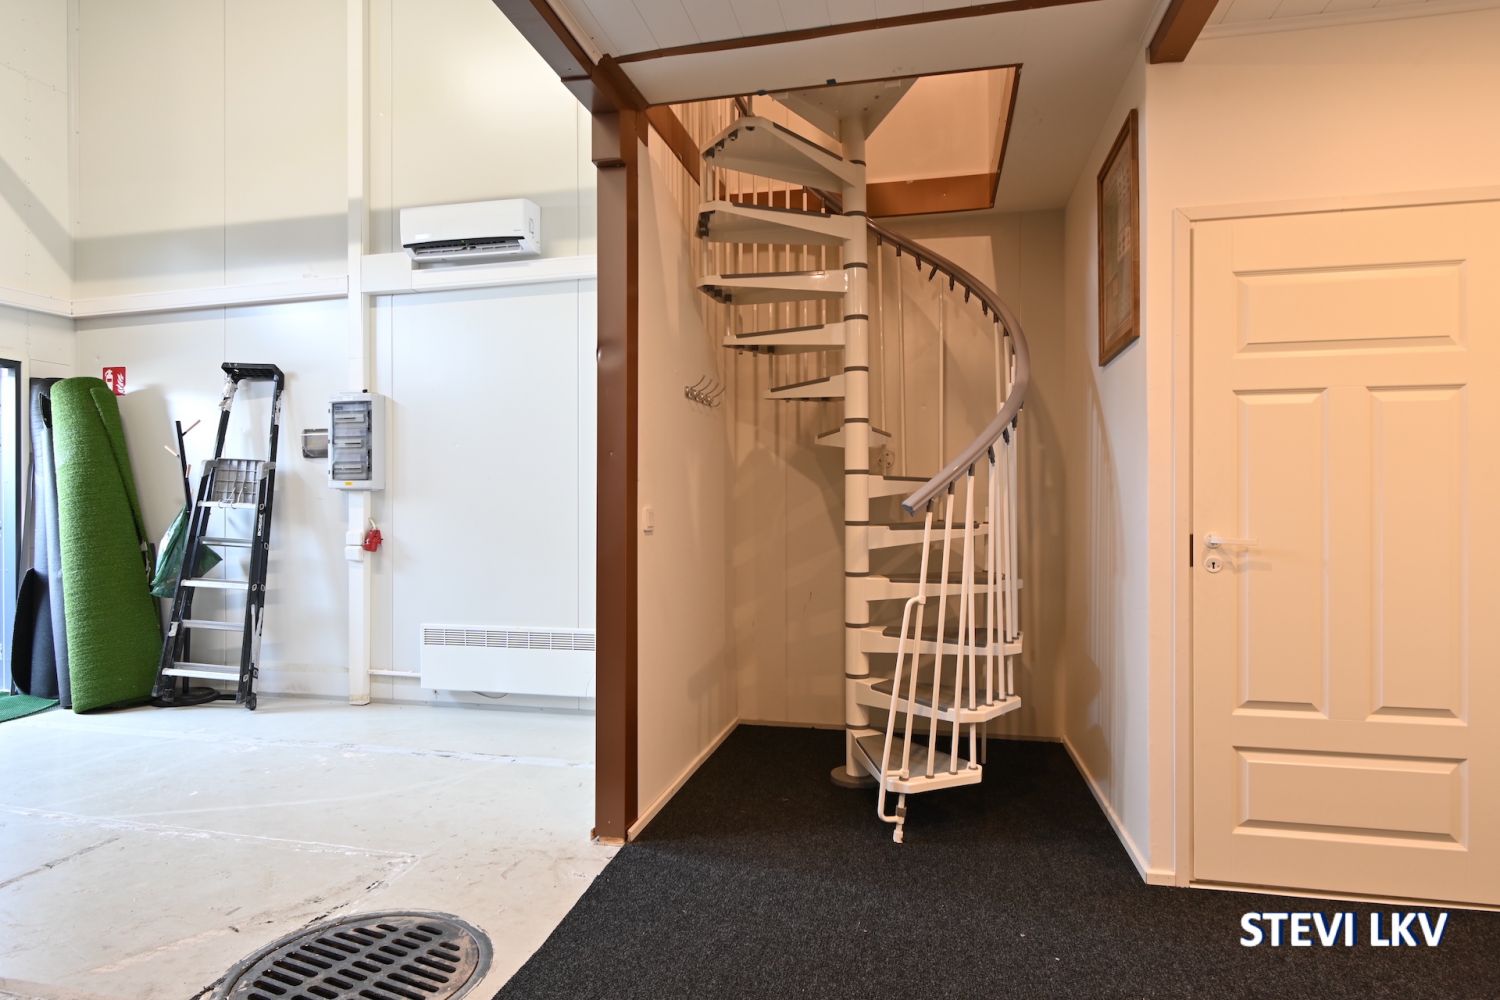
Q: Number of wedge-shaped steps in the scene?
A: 12